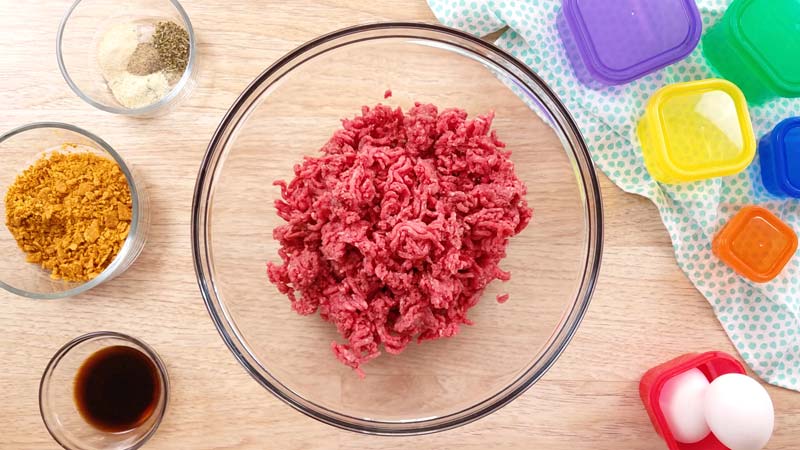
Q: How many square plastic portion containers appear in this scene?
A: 6